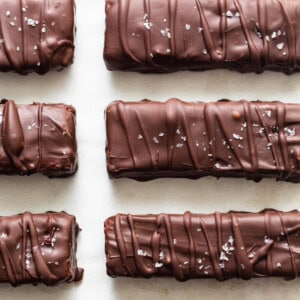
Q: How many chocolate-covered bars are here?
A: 6